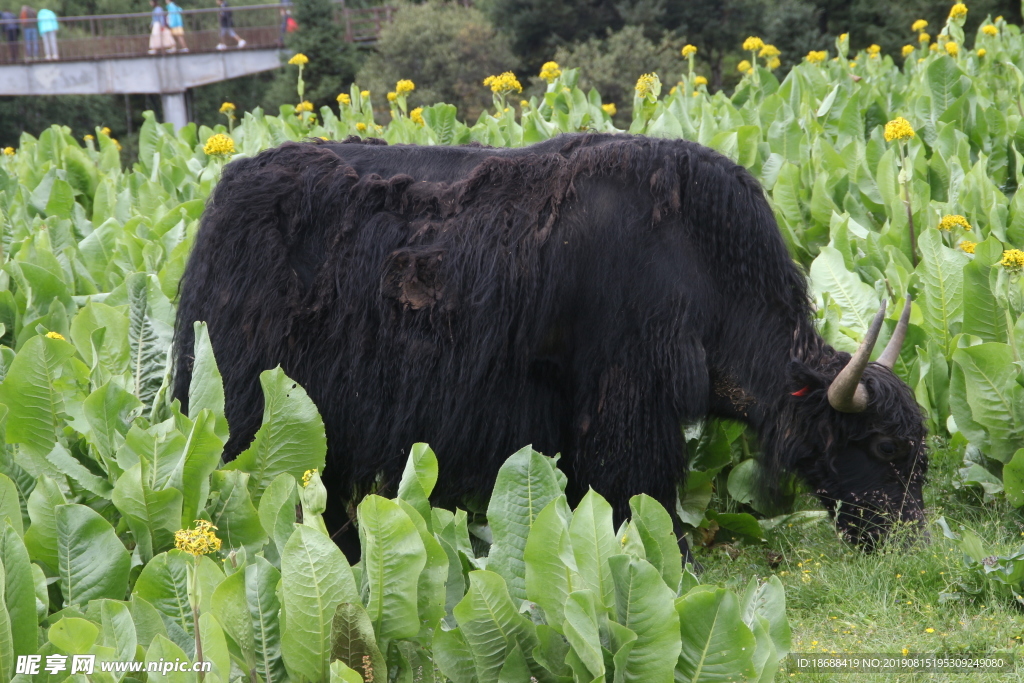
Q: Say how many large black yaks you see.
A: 1